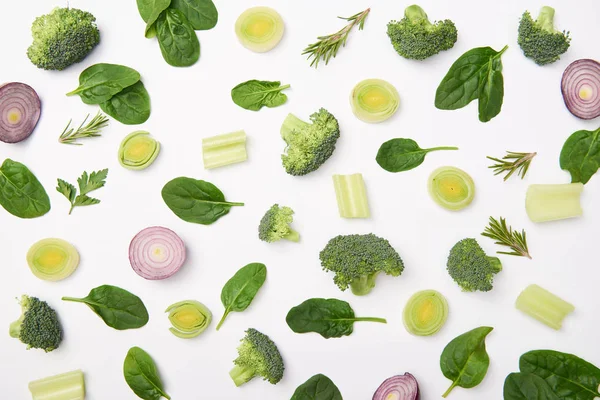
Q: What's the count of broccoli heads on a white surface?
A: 9